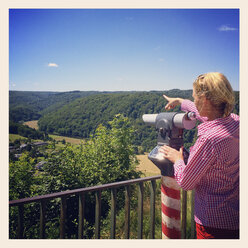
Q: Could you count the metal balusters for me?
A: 11